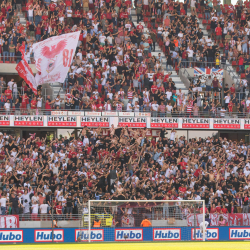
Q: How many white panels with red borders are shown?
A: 7